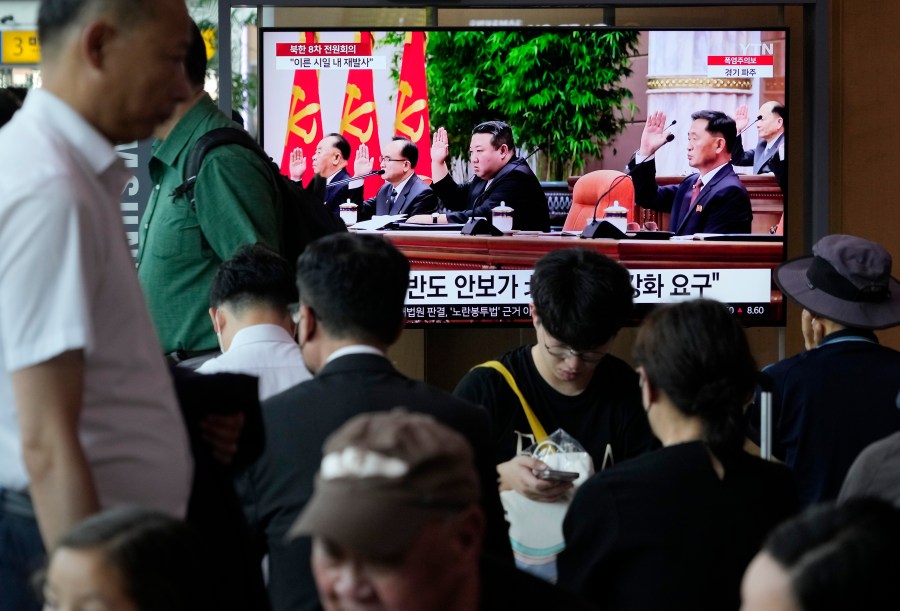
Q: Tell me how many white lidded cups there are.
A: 3